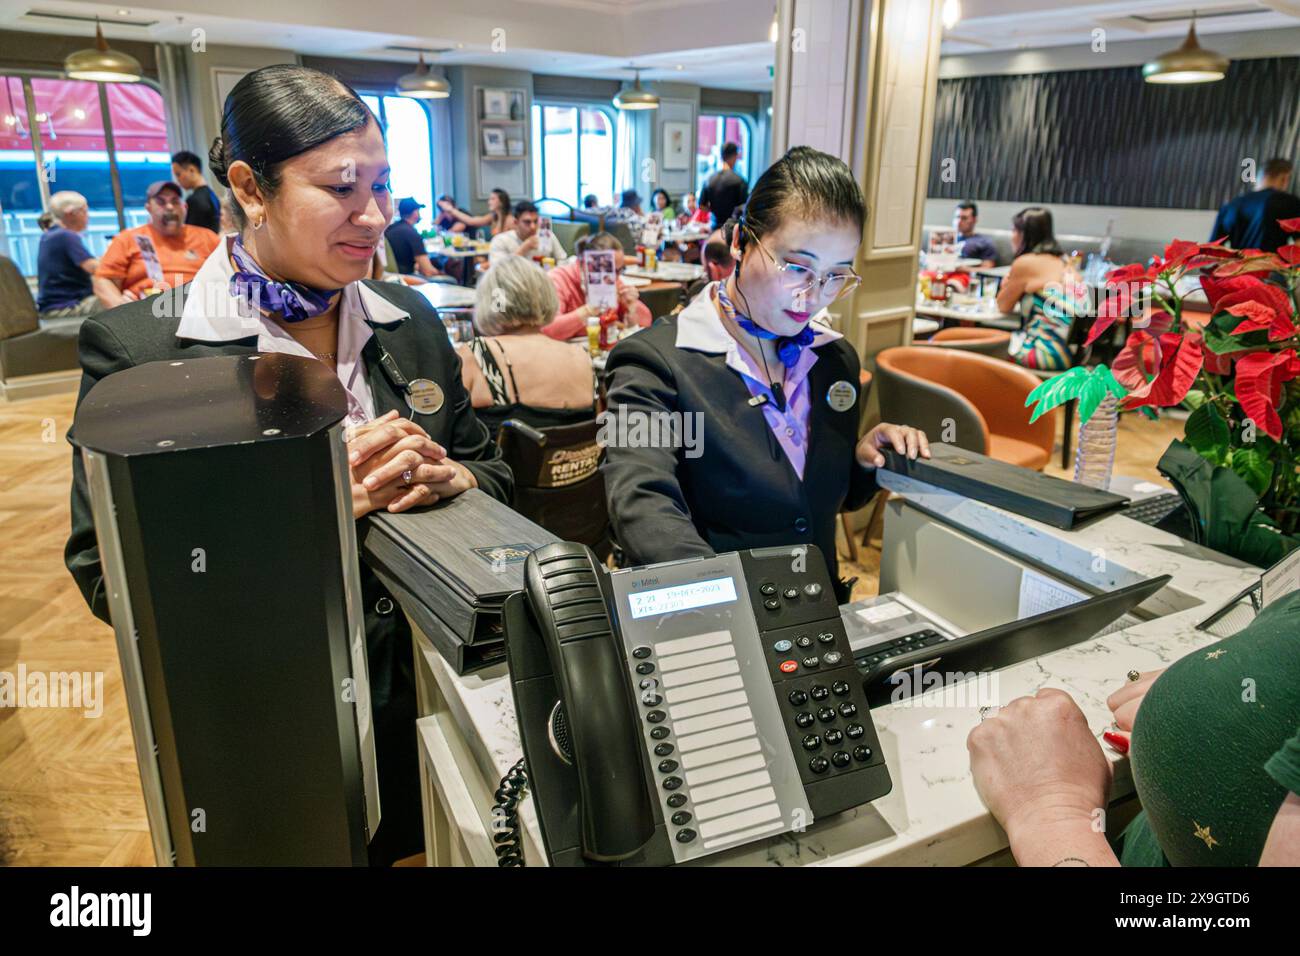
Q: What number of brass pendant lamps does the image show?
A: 4